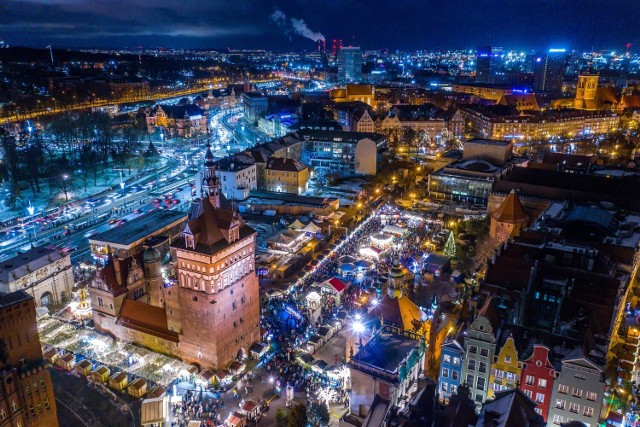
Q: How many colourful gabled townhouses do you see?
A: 5